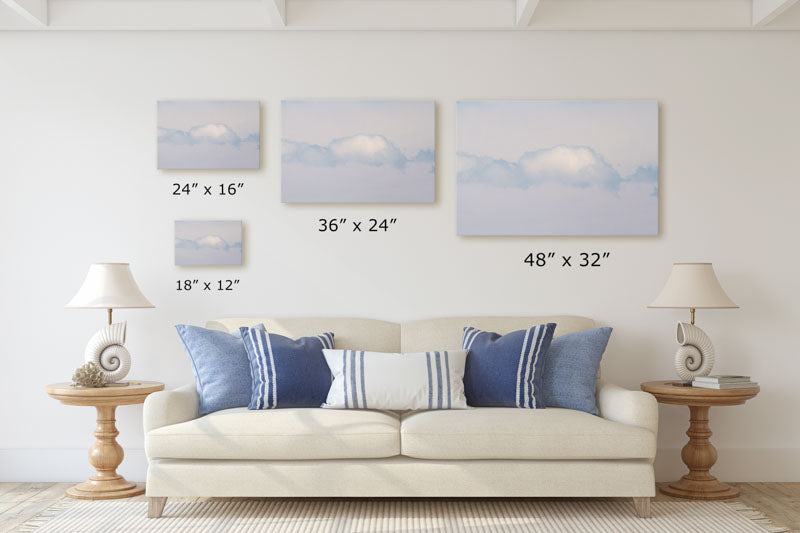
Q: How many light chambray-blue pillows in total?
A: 2